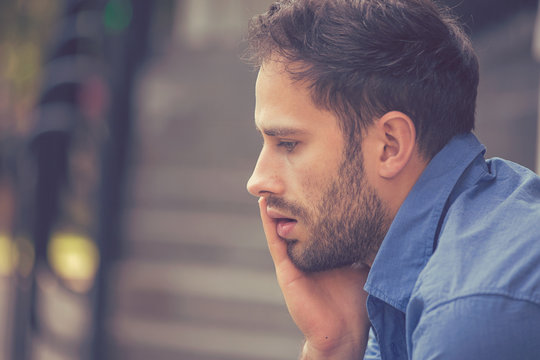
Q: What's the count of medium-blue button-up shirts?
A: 1